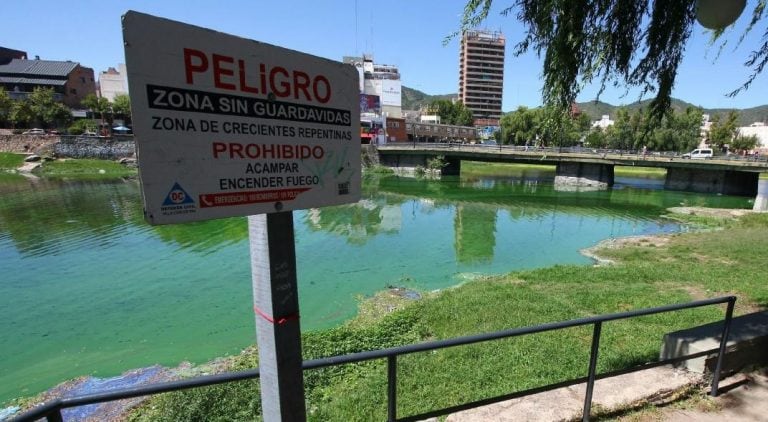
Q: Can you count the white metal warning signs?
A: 1